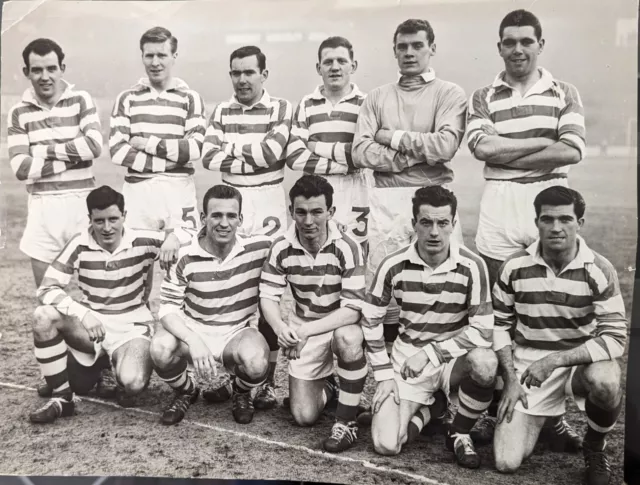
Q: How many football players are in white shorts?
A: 11